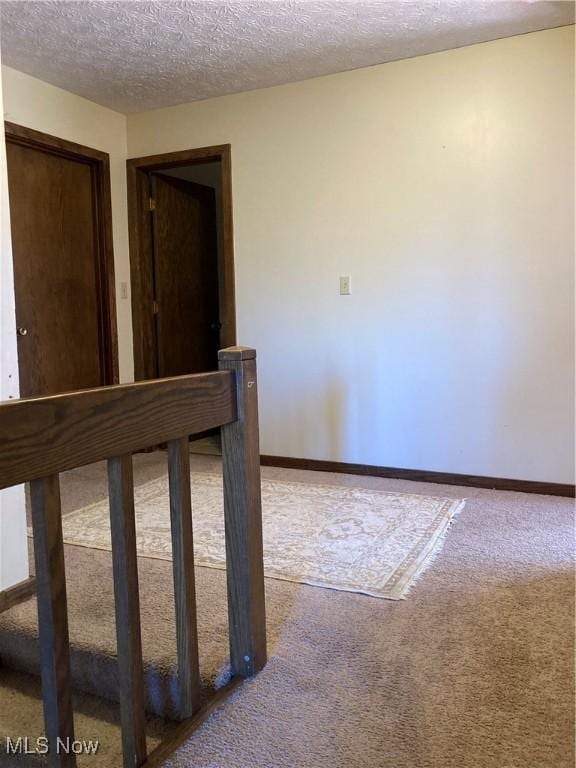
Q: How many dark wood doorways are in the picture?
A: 2